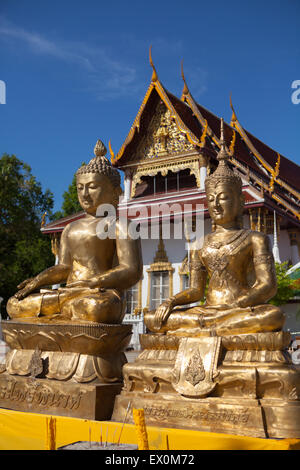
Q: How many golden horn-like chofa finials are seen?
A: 3